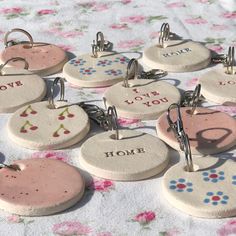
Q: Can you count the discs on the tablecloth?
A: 11